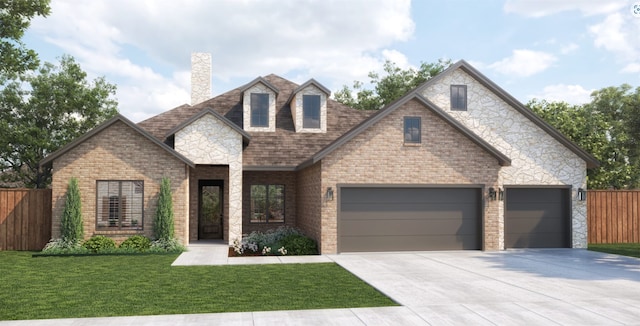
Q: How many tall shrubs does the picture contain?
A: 2